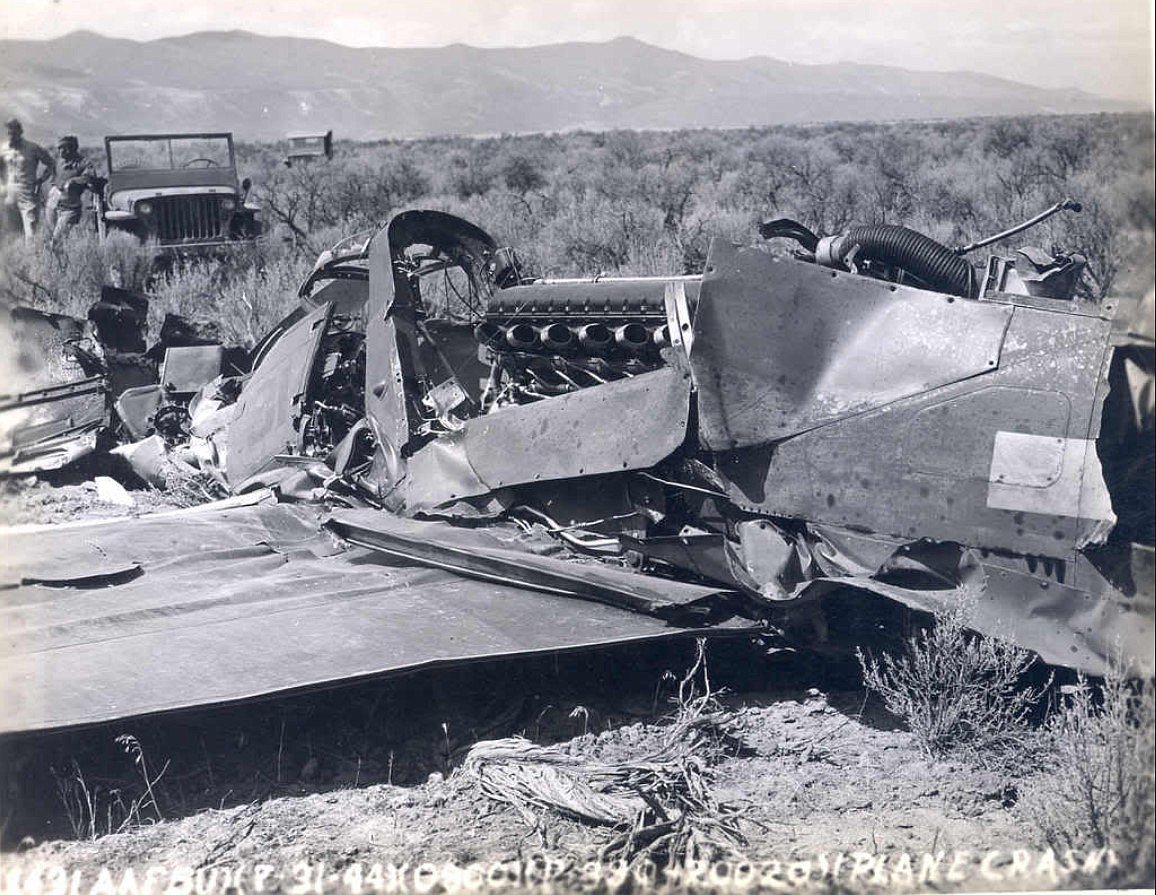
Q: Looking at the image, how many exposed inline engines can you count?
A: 1